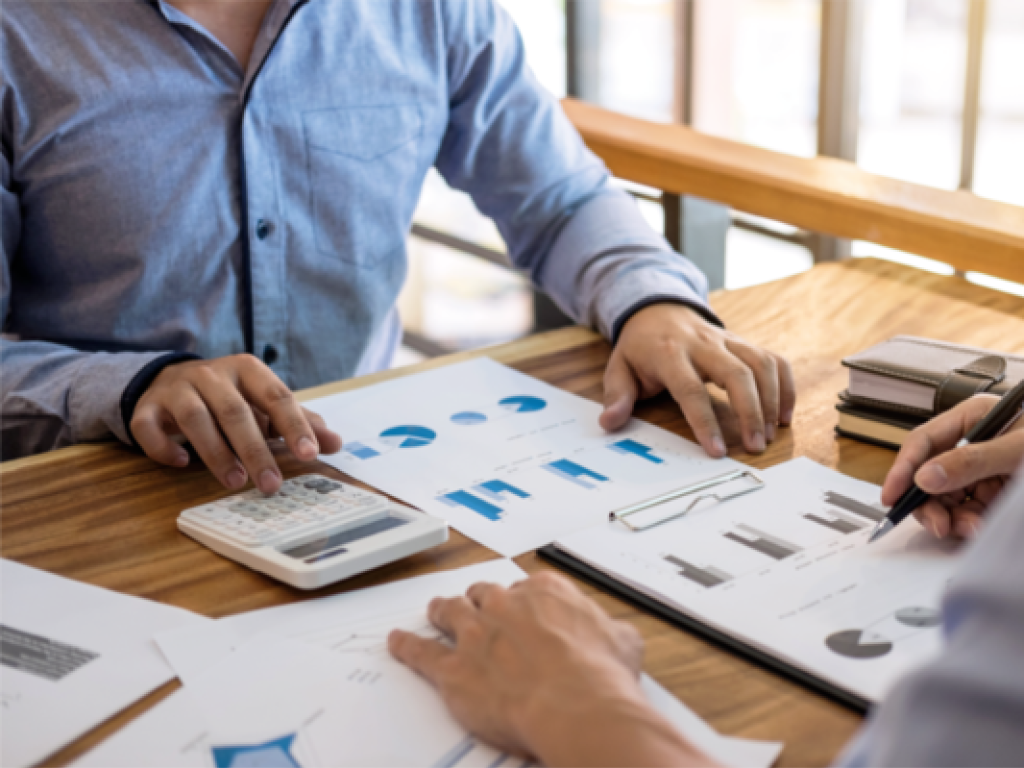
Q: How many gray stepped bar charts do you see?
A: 4